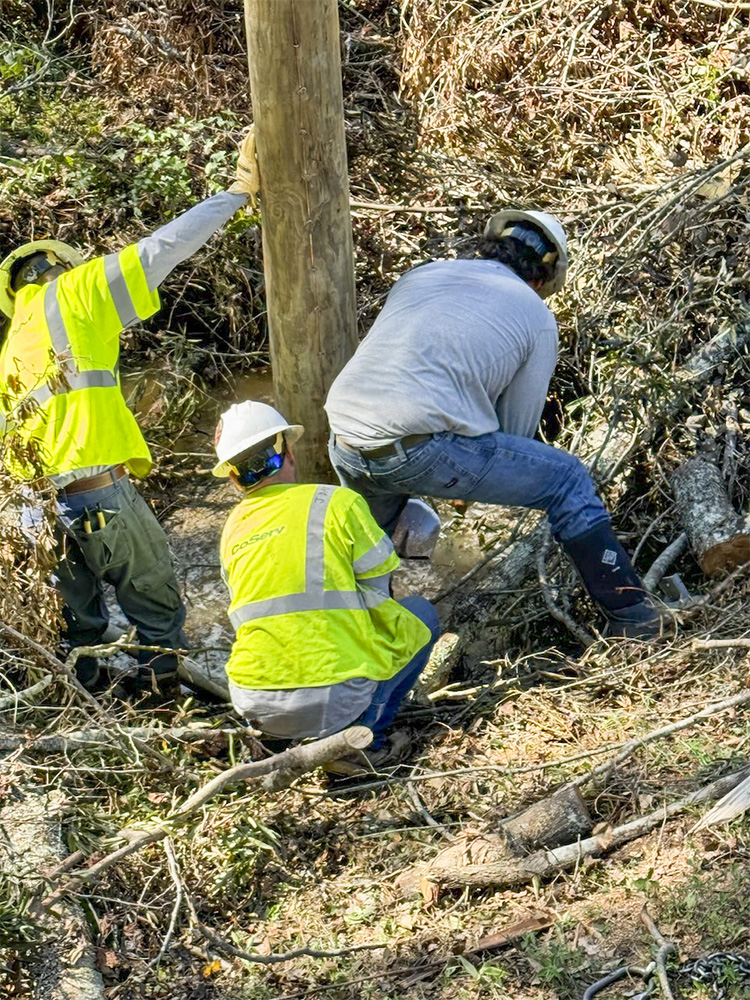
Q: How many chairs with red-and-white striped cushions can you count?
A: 0